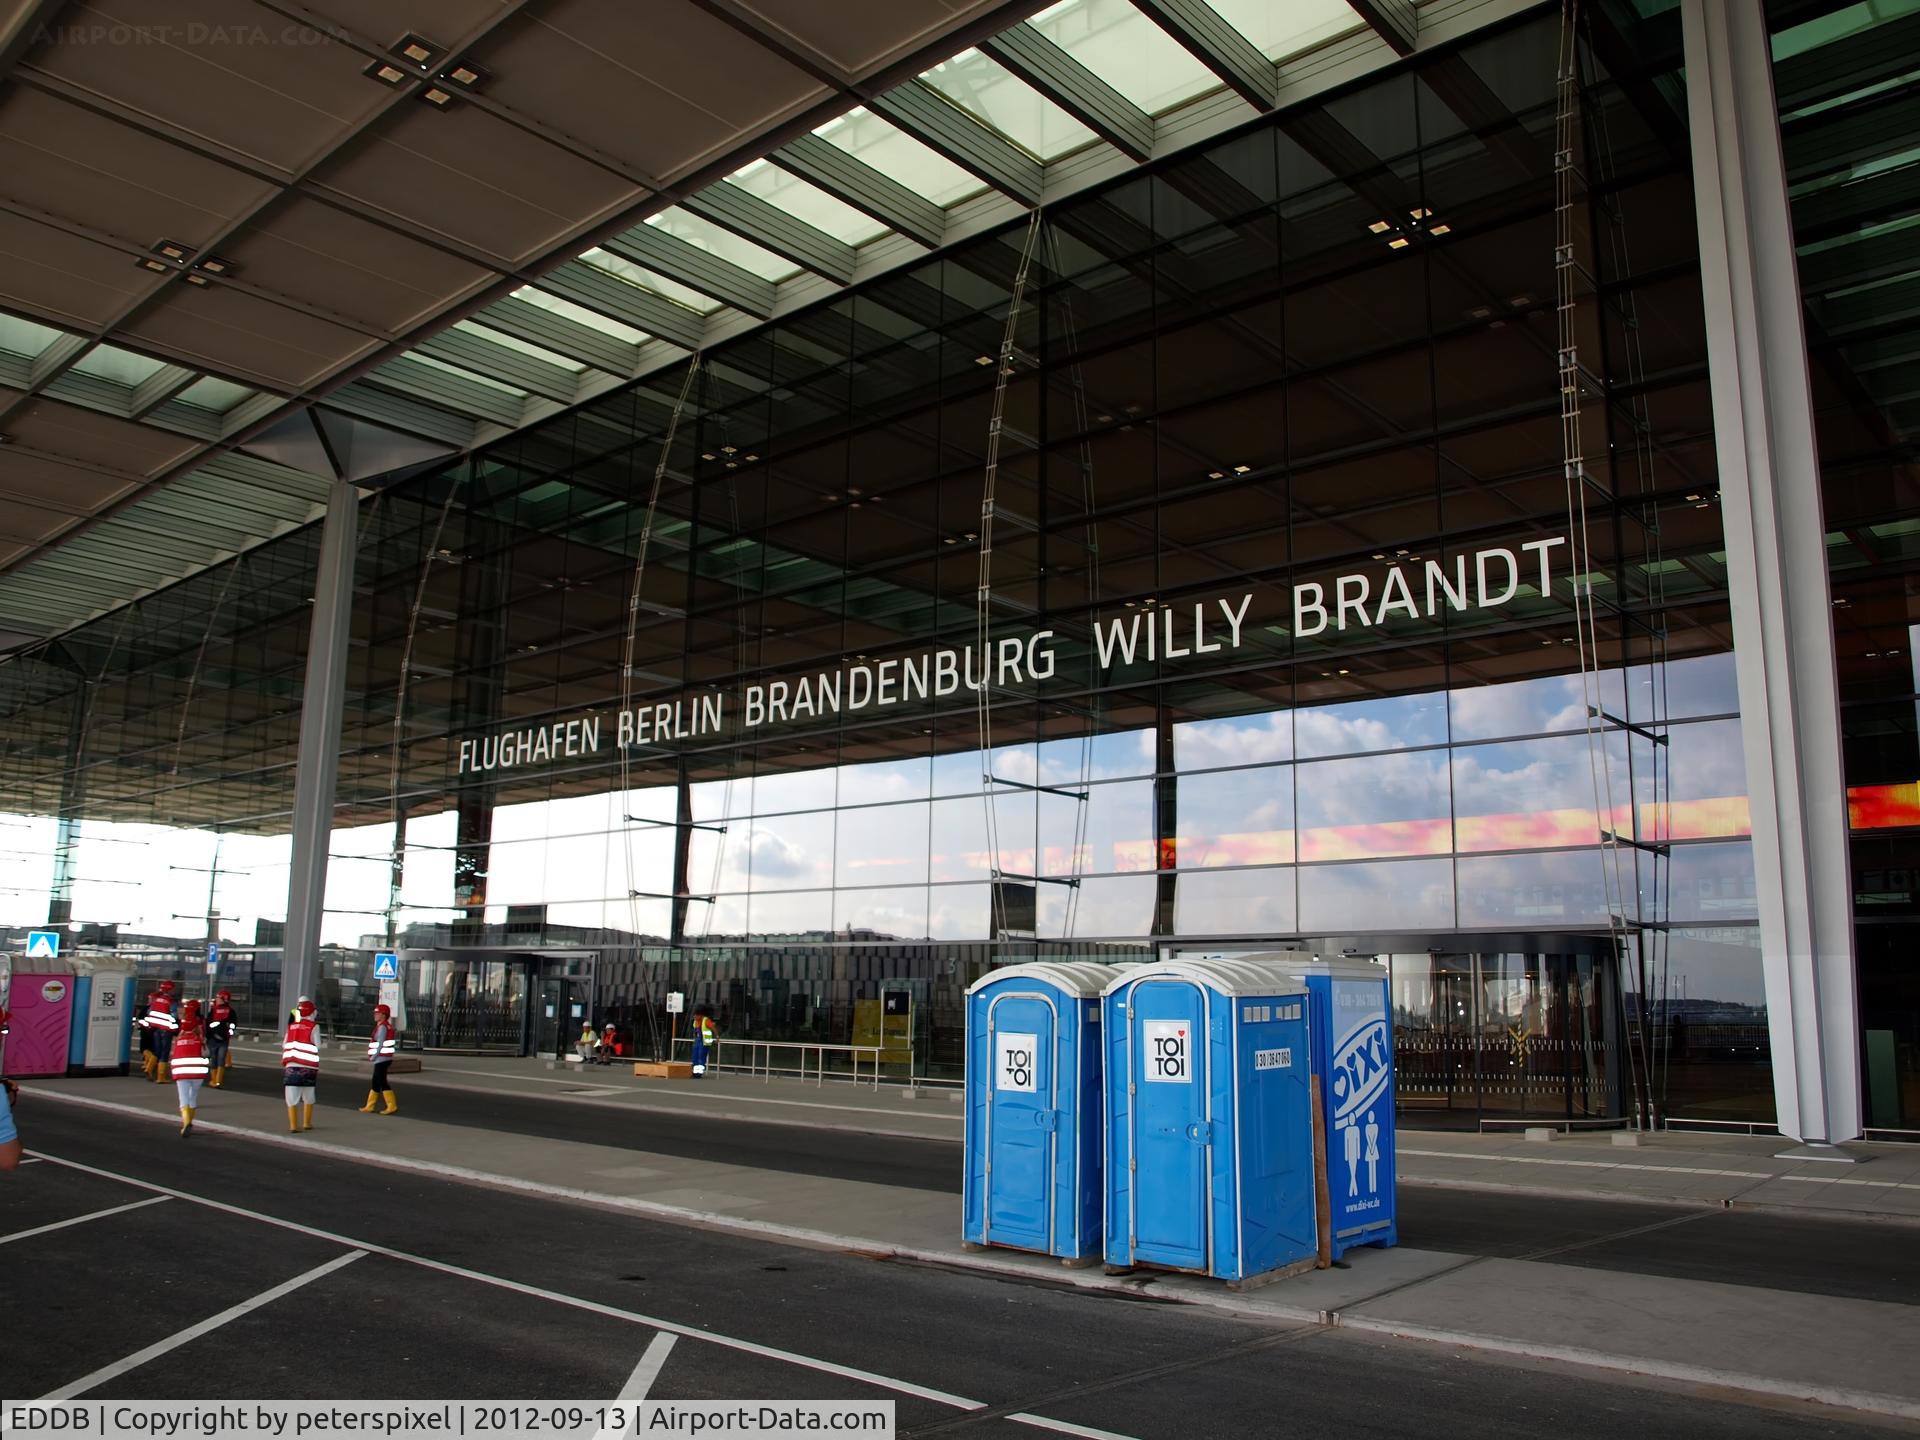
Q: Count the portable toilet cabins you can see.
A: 5